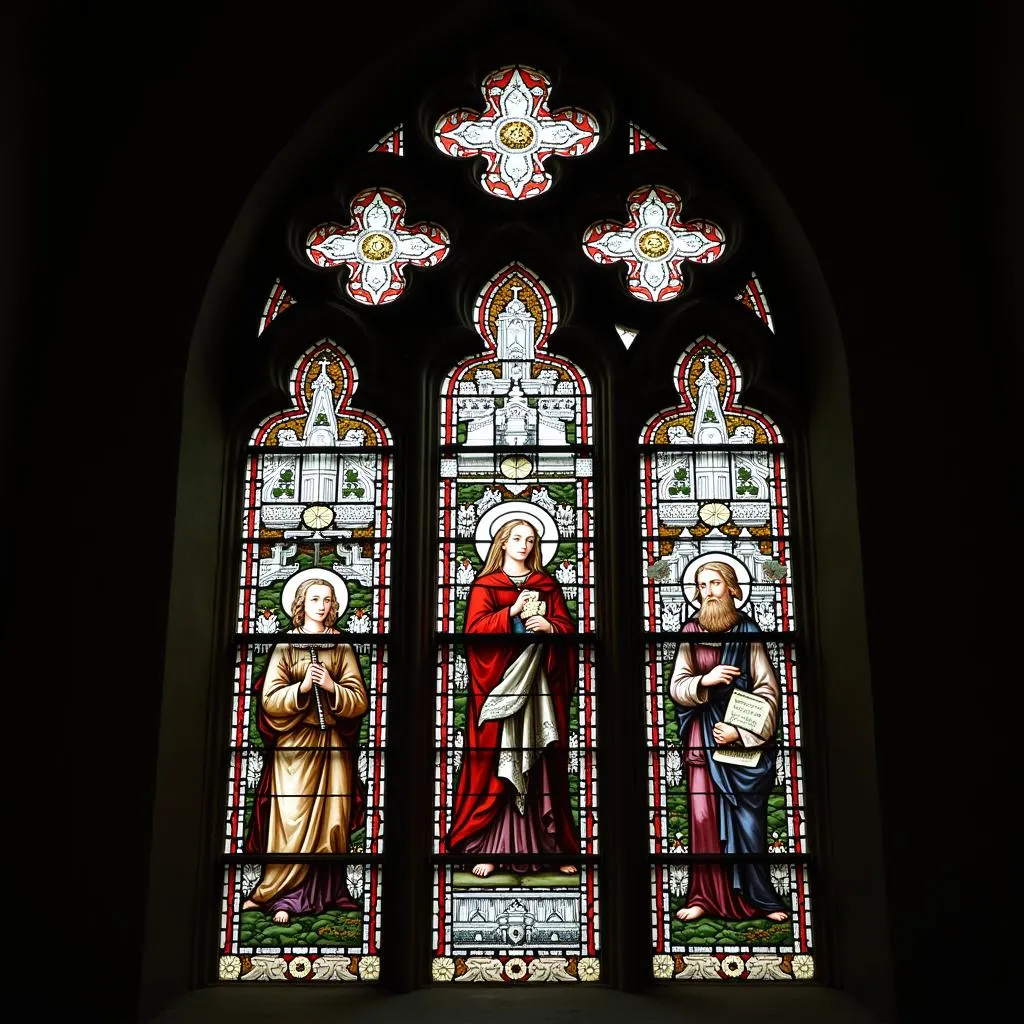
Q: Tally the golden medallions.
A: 3